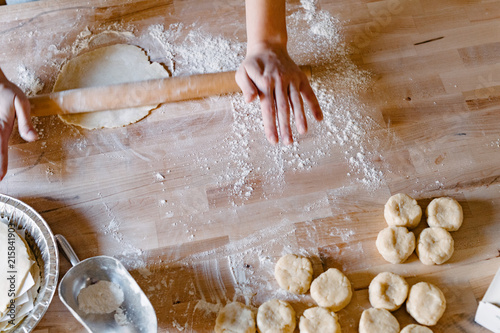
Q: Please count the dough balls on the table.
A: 13